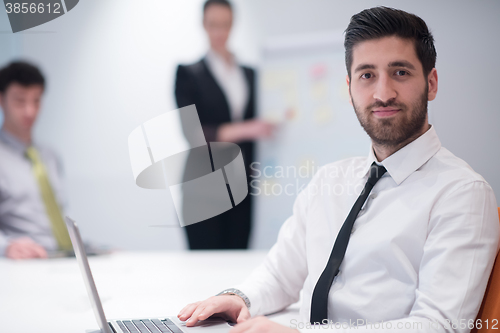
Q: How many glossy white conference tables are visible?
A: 1